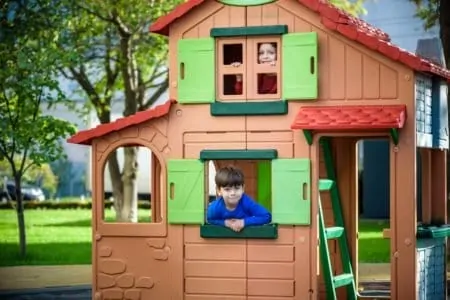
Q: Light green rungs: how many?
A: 3